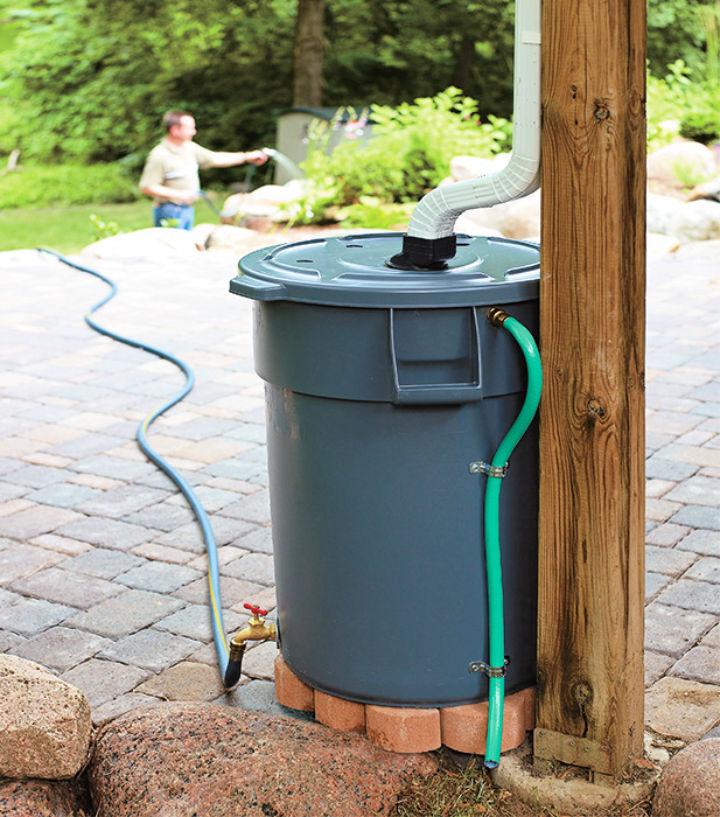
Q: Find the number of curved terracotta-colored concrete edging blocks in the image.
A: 5